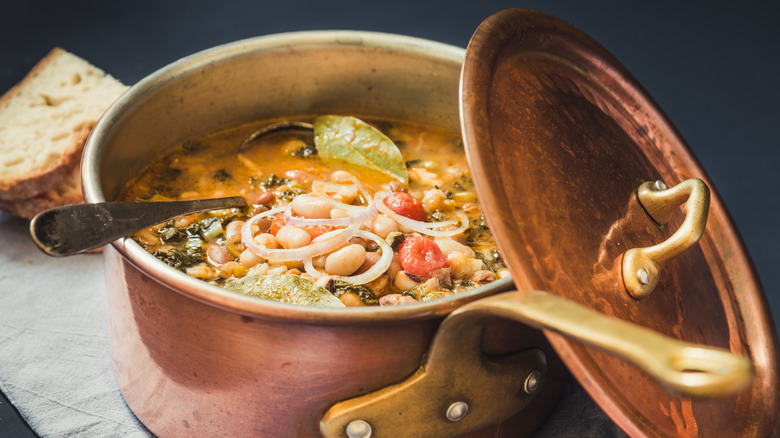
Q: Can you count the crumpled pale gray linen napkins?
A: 1